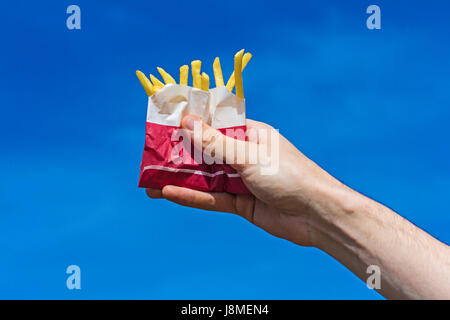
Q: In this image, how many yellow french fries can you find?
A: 9